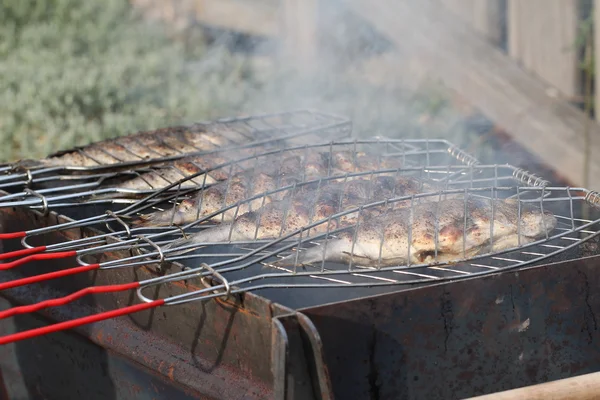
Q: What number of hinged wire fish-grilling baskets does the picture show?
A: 5